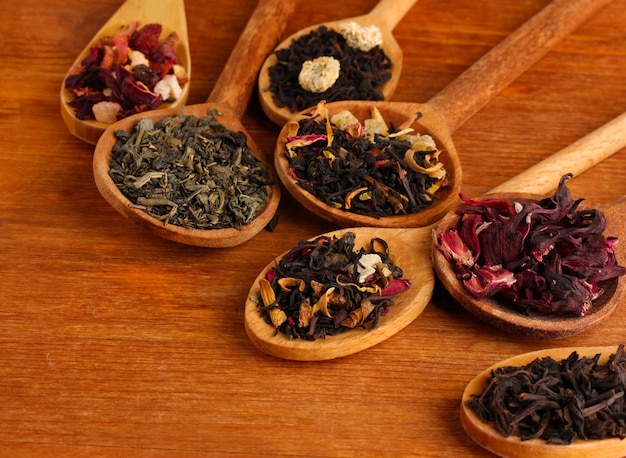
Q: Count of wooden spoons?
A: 7